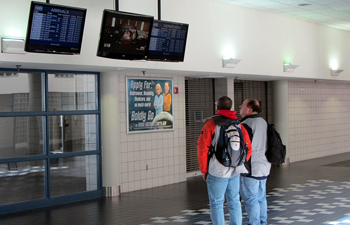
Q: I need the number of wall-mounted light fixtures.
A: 4